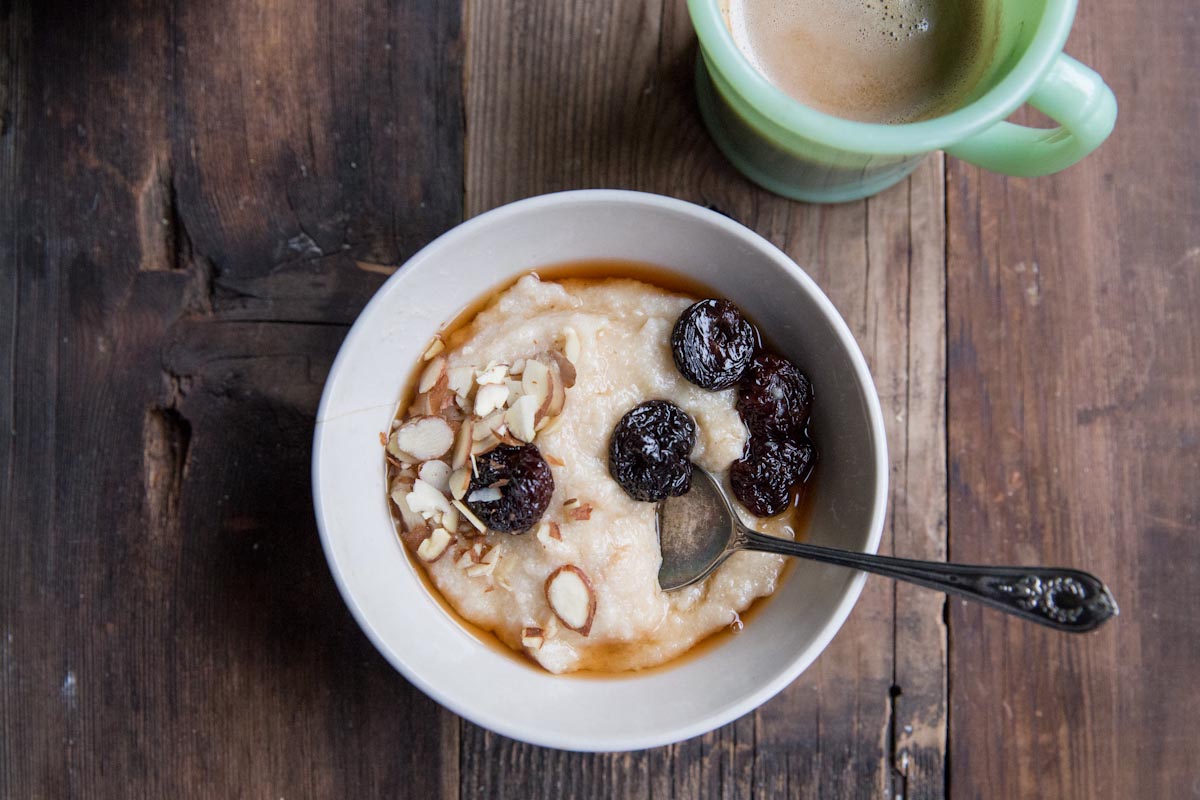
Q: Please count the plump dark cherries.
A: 5